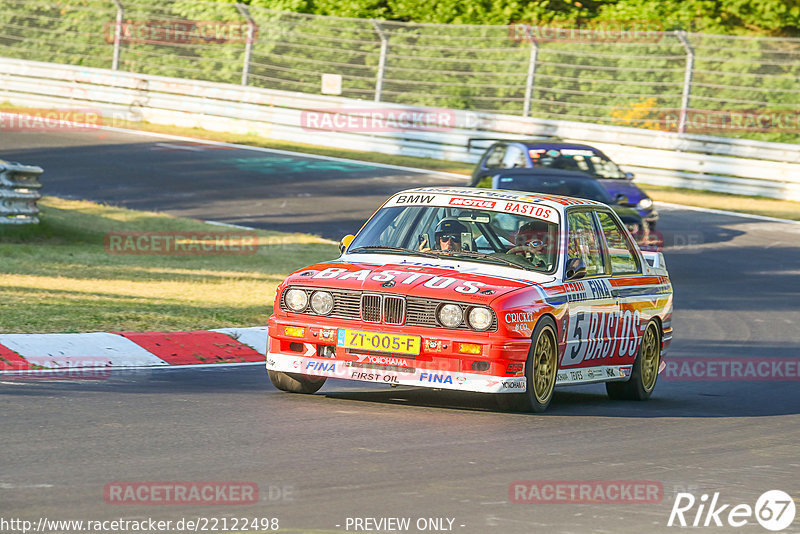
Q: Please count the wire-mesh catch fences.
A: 1